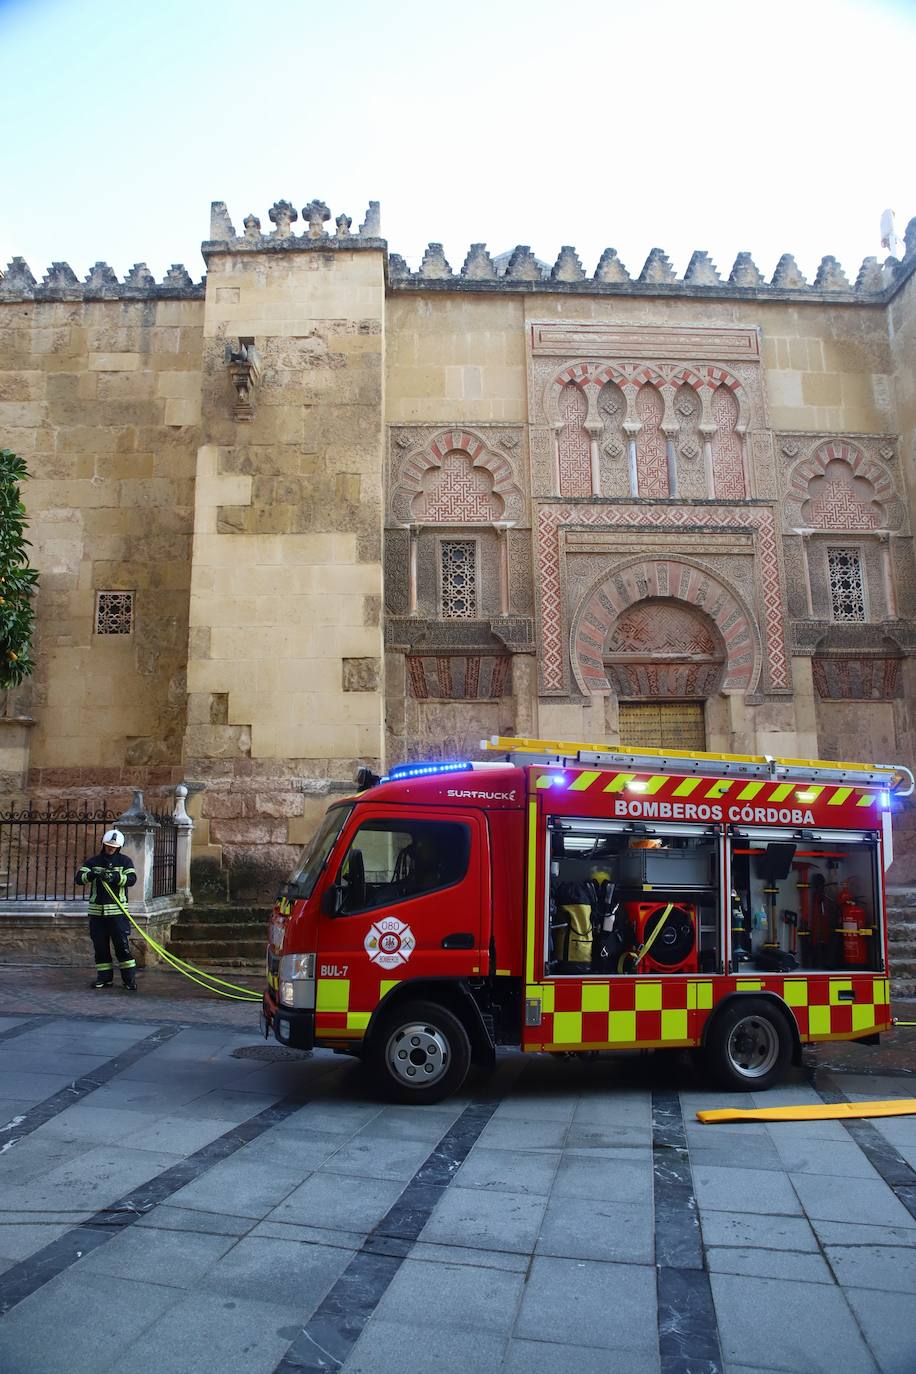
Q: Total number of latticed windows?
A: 3